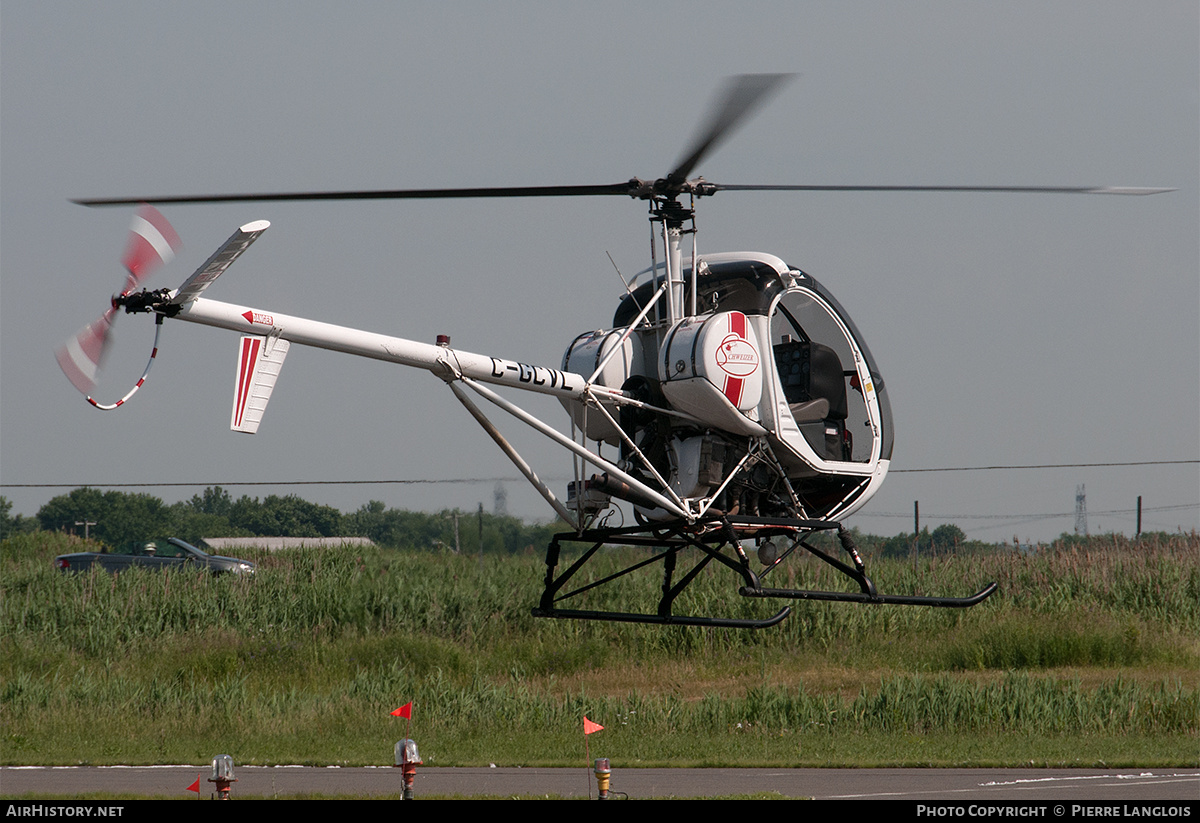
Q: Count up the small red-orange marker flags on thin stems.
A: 3